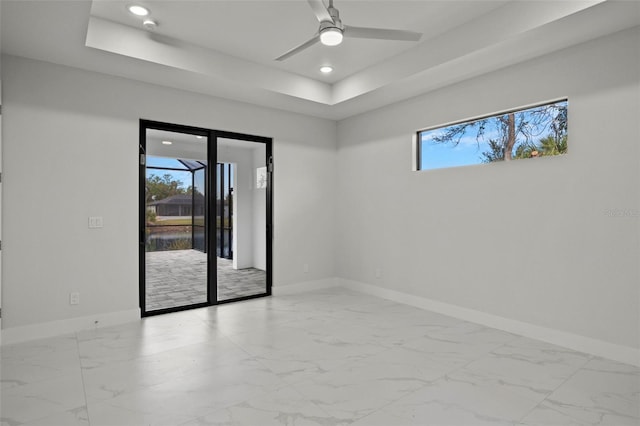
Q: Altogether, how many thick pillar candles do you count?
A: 0